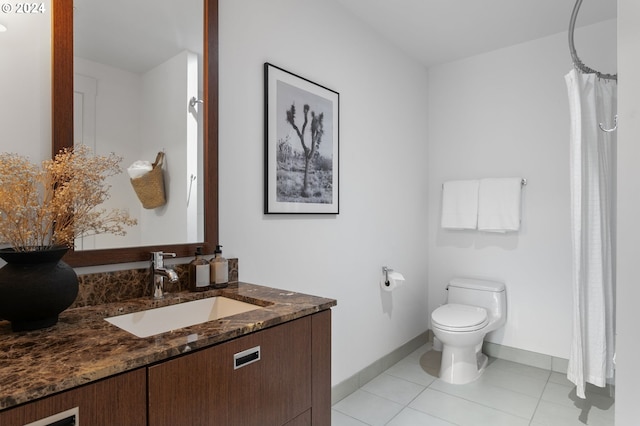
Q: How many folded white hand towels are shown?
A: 2